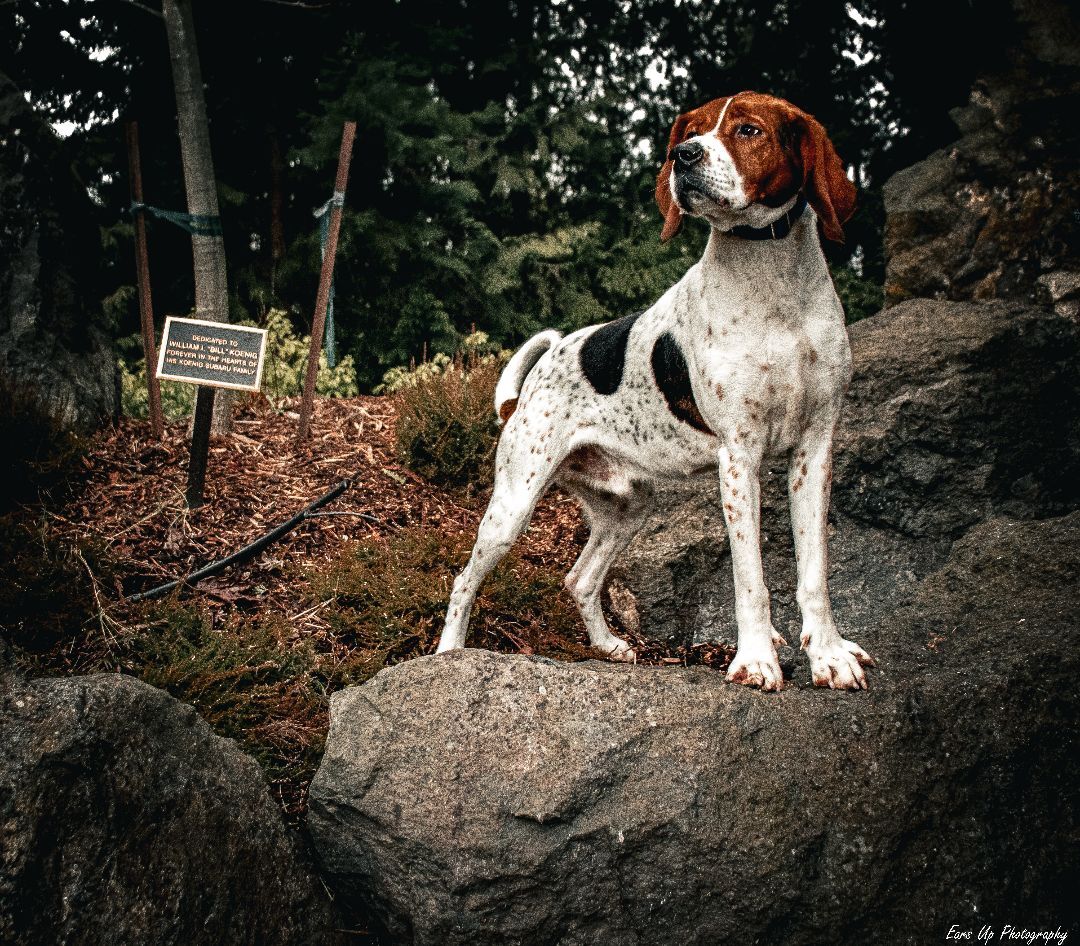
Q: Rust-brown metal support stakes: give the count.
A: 2